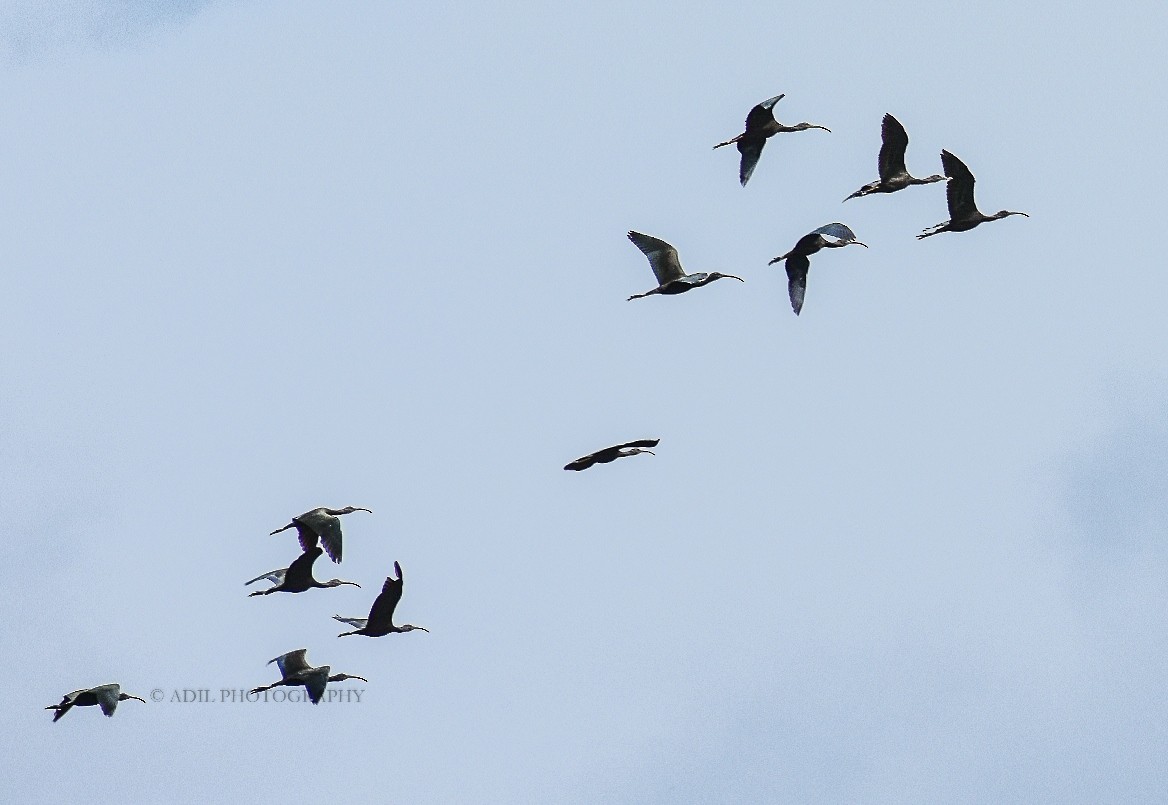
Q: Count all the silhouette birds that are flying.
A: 11